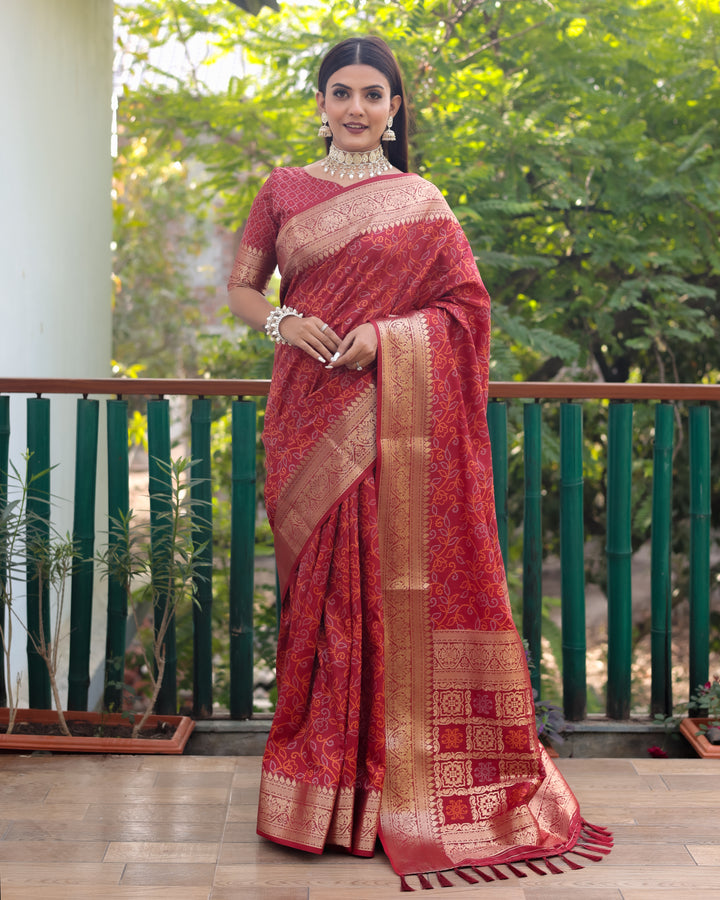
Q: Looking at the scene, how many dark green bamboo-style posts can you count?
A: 13